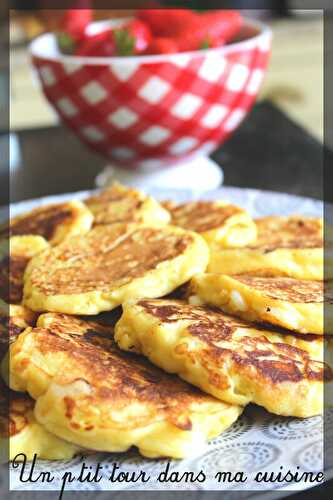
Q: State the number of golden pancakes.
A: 11